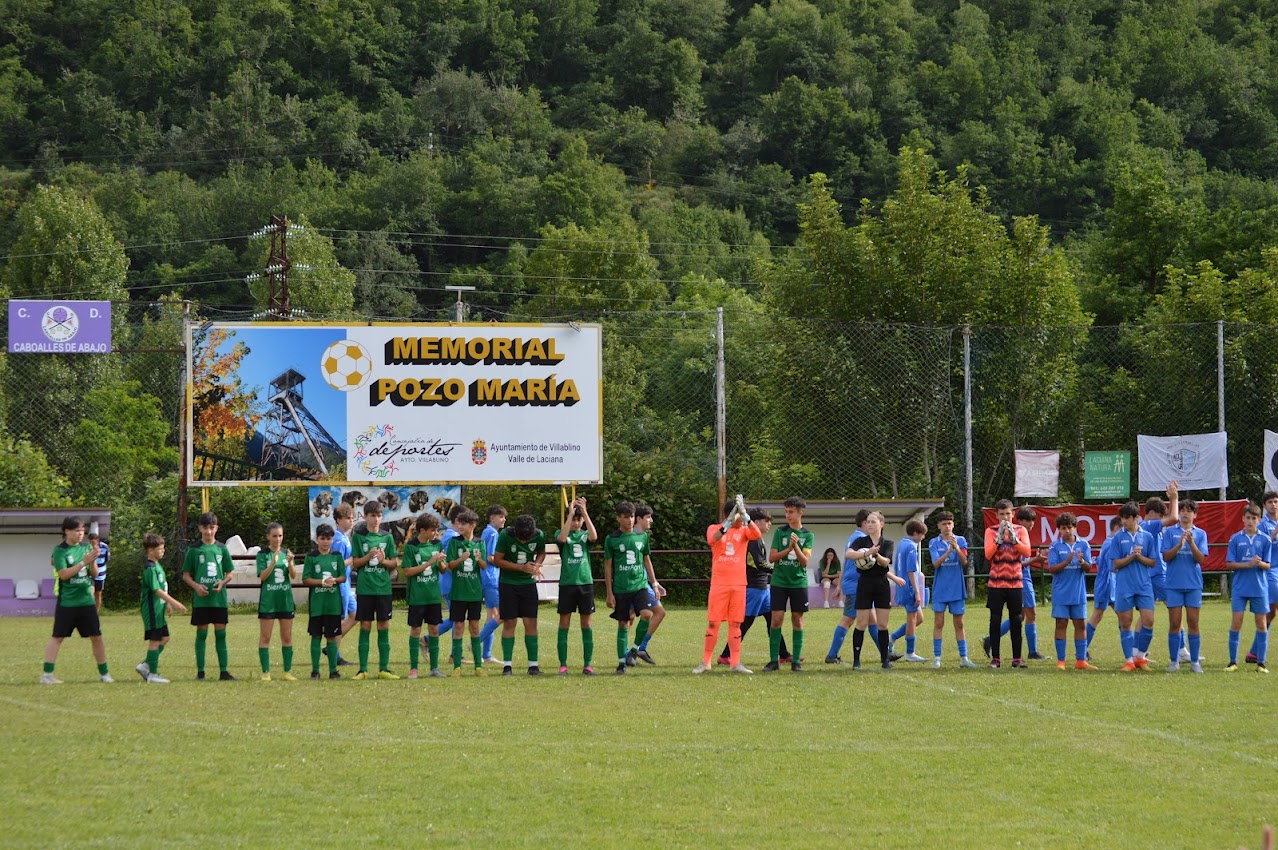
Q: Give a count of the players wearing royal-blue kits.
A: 15